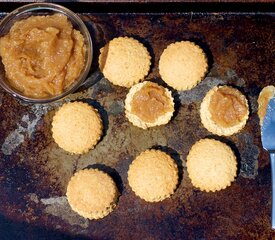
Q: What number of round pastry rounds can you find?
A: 8